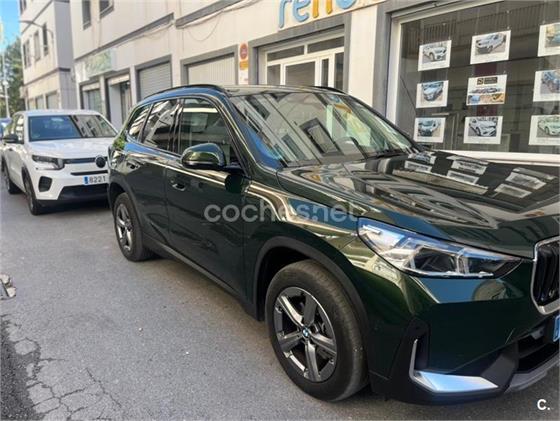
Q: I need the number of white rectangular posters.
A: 9